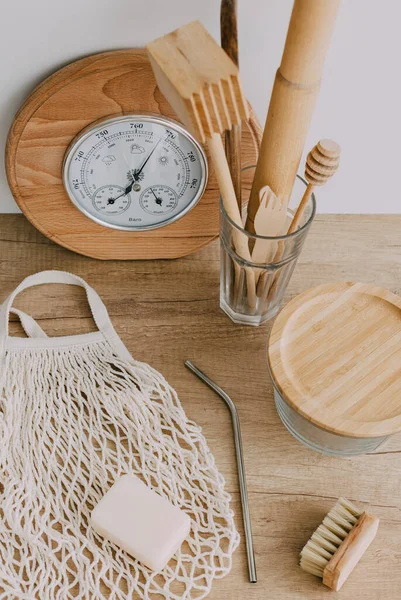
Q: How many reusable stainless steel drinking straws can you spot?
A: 1